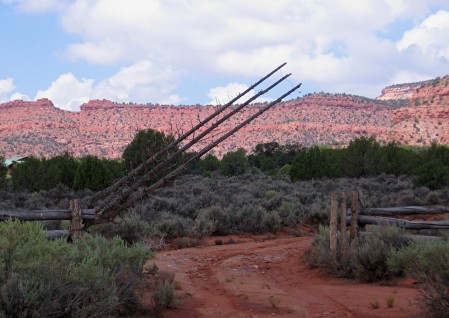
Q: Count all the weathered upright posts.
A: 4